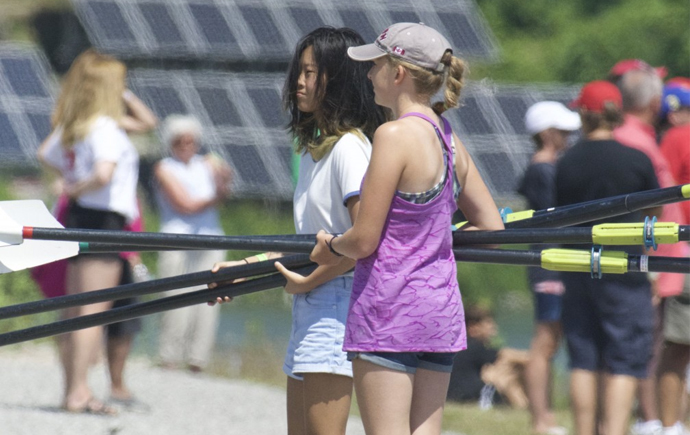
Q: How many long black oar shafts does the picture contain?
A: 4